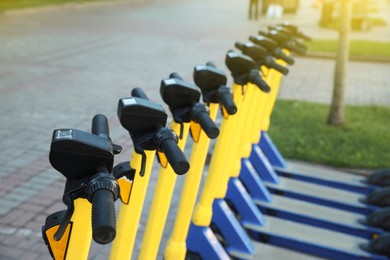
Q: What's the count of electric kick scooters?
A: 10